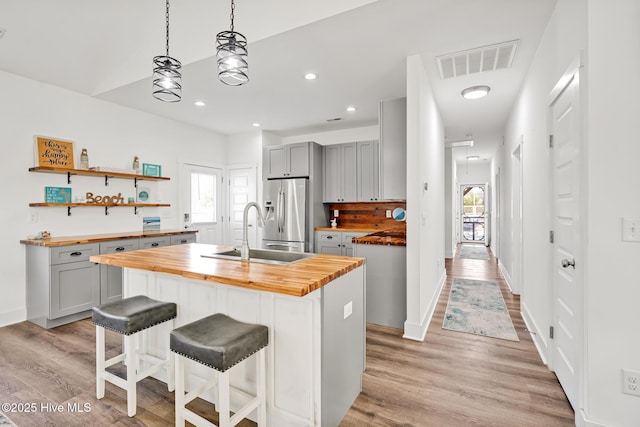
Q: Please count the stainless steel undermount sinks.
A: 1